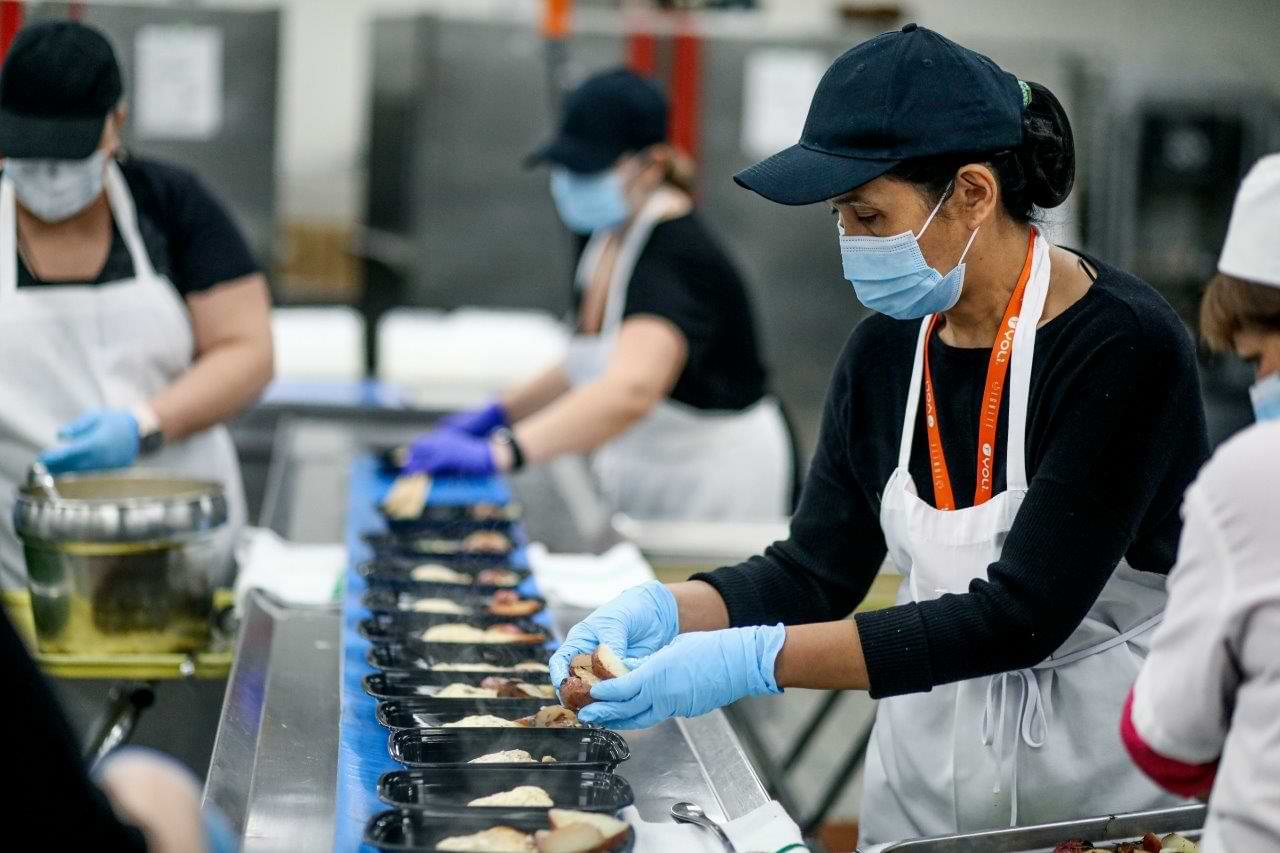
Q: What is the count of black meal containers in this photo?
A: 12